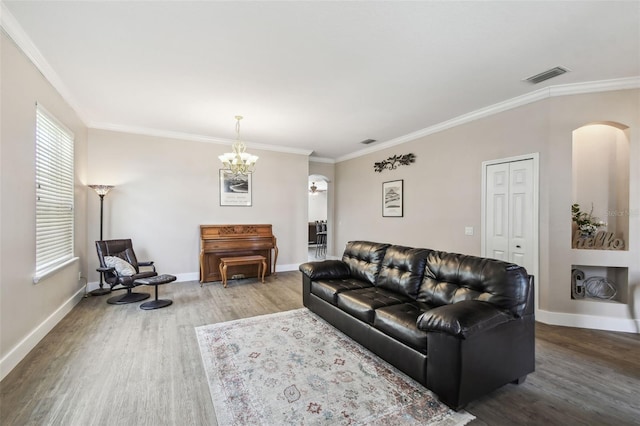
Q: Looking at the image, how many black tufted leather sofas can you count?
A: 1